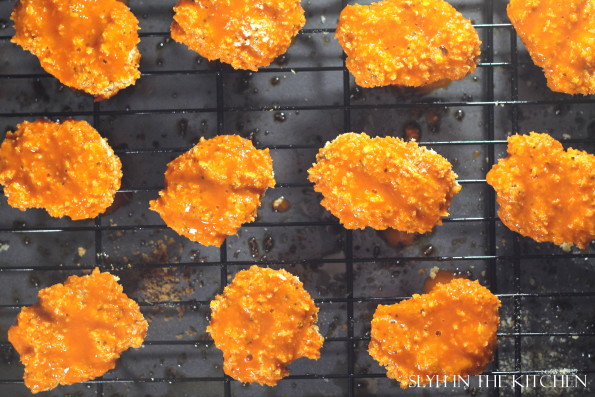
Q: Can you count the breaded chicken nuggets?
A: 11